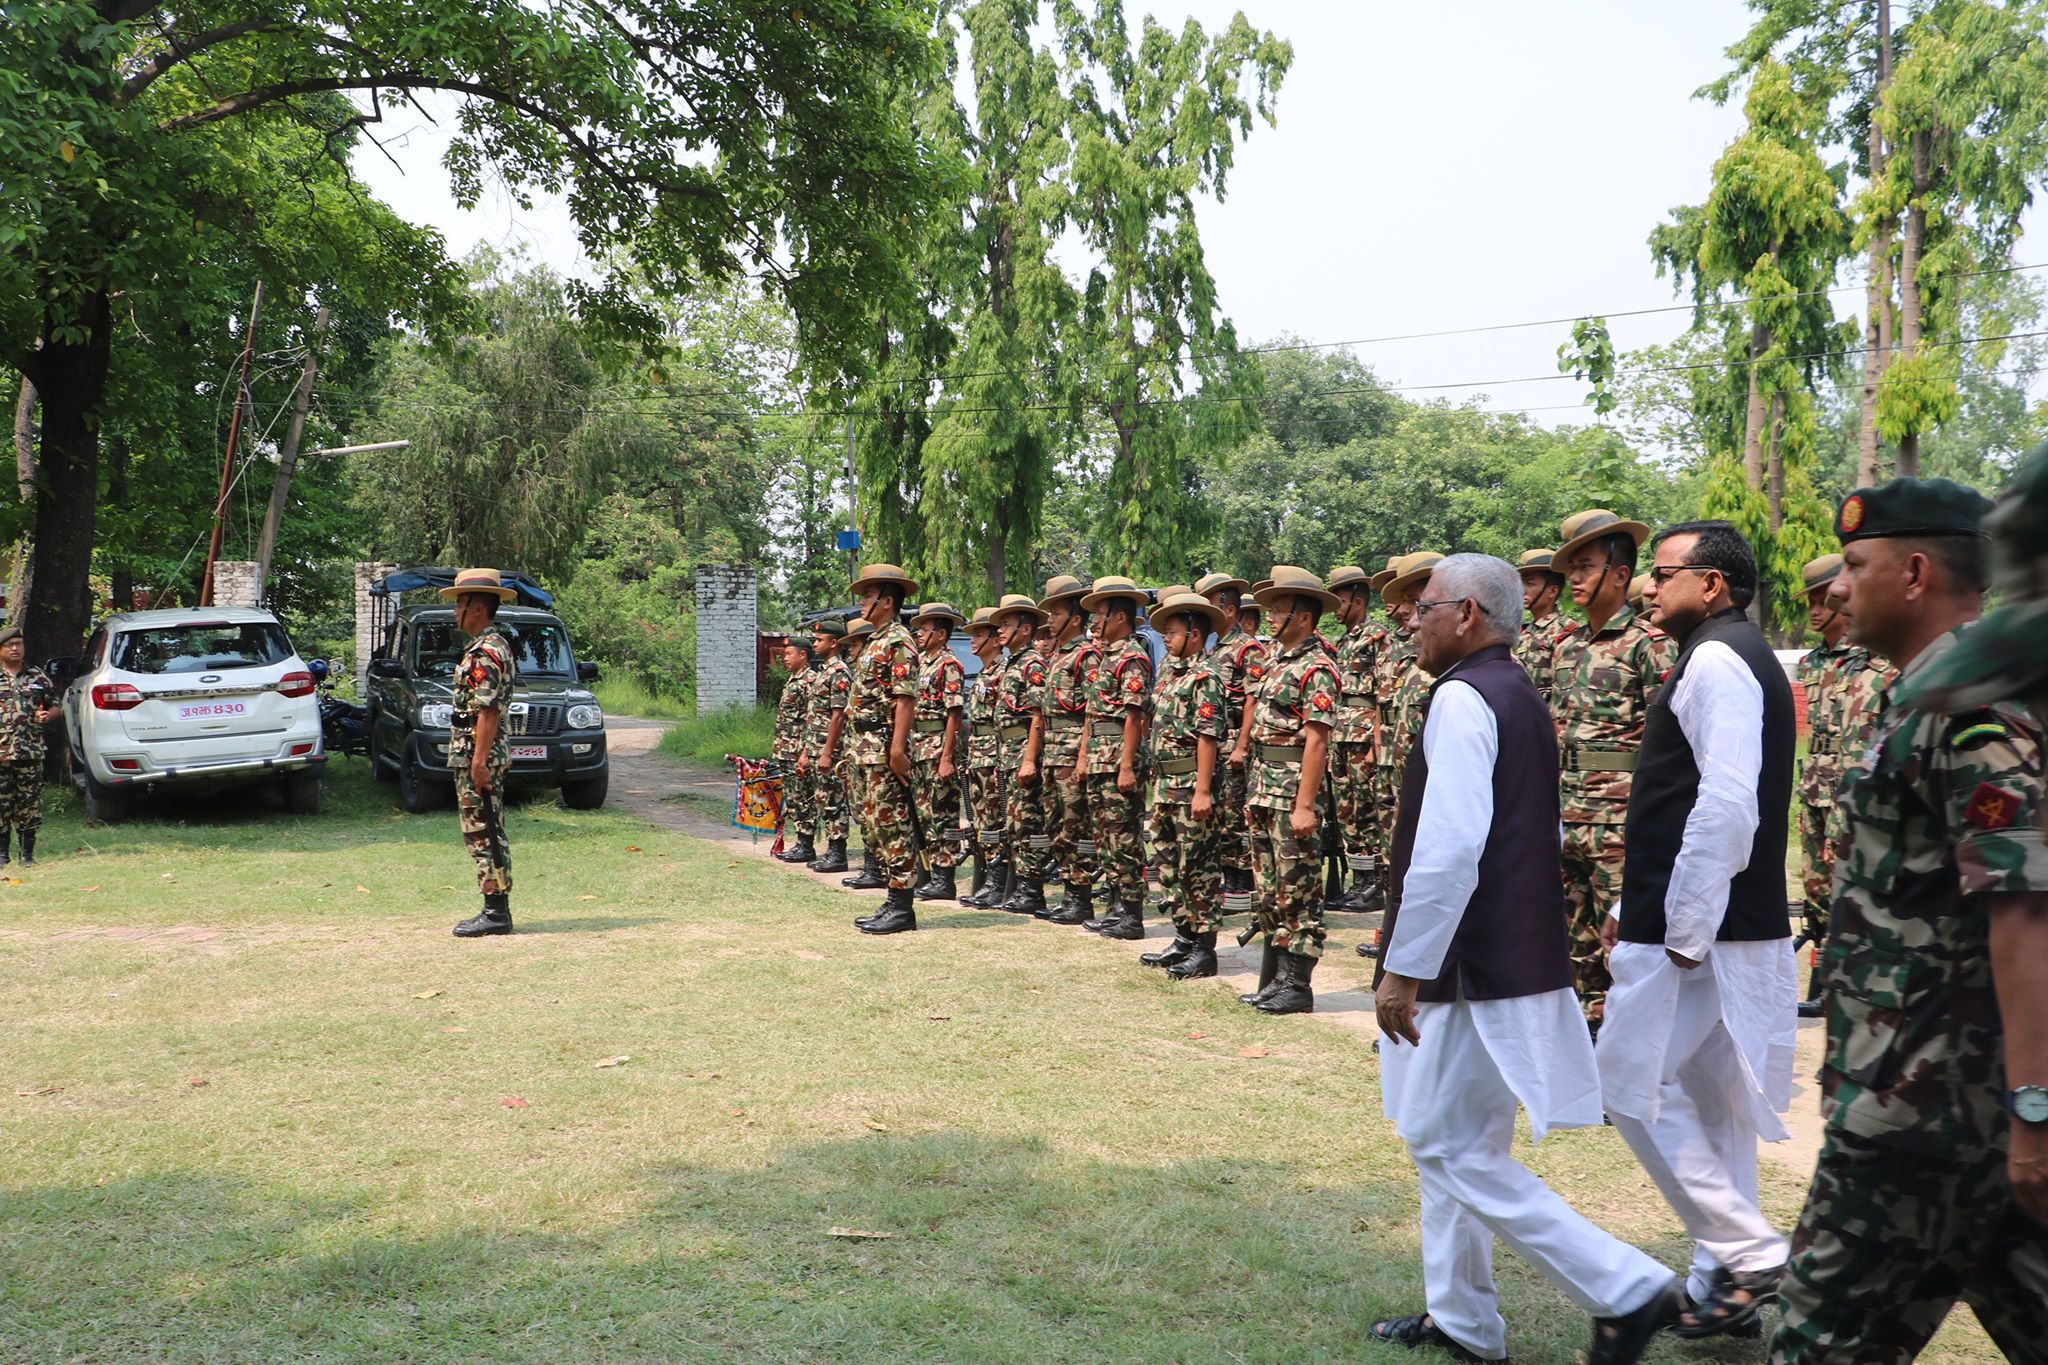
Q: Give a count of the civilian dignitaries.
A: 2